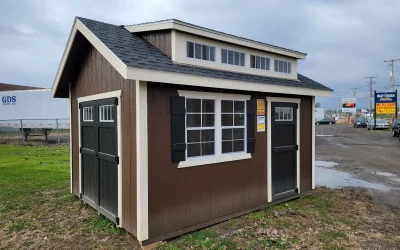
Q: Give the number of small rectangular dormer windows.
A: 4